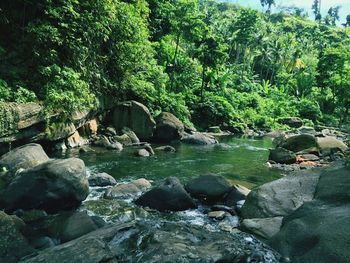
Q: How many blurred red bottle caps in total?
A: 0